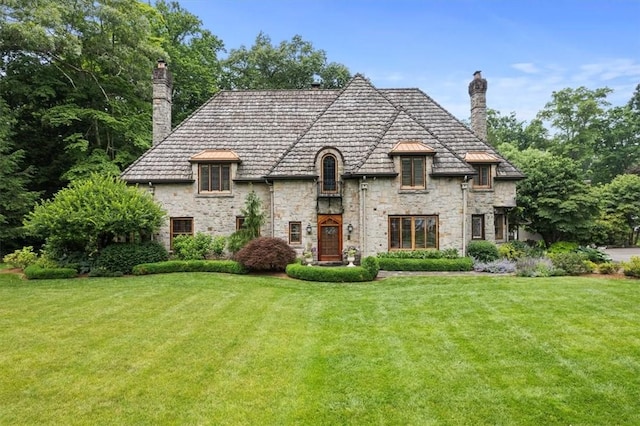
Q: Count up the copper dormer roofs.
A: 3